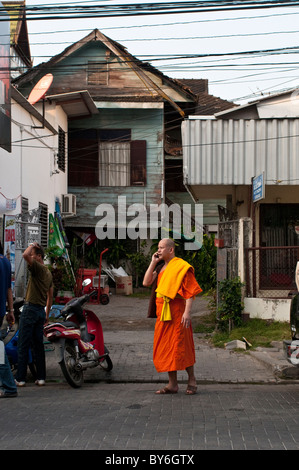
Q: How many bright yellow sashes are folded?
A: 1